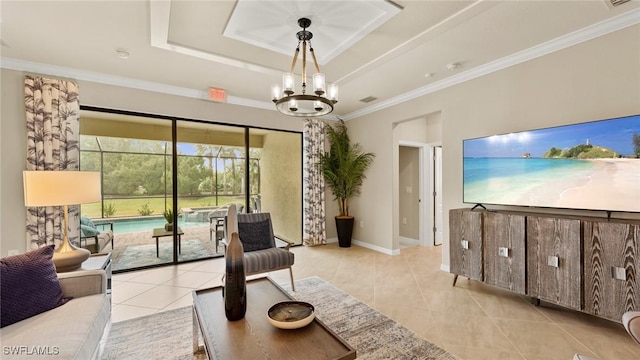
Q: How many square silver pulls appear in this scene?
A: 4